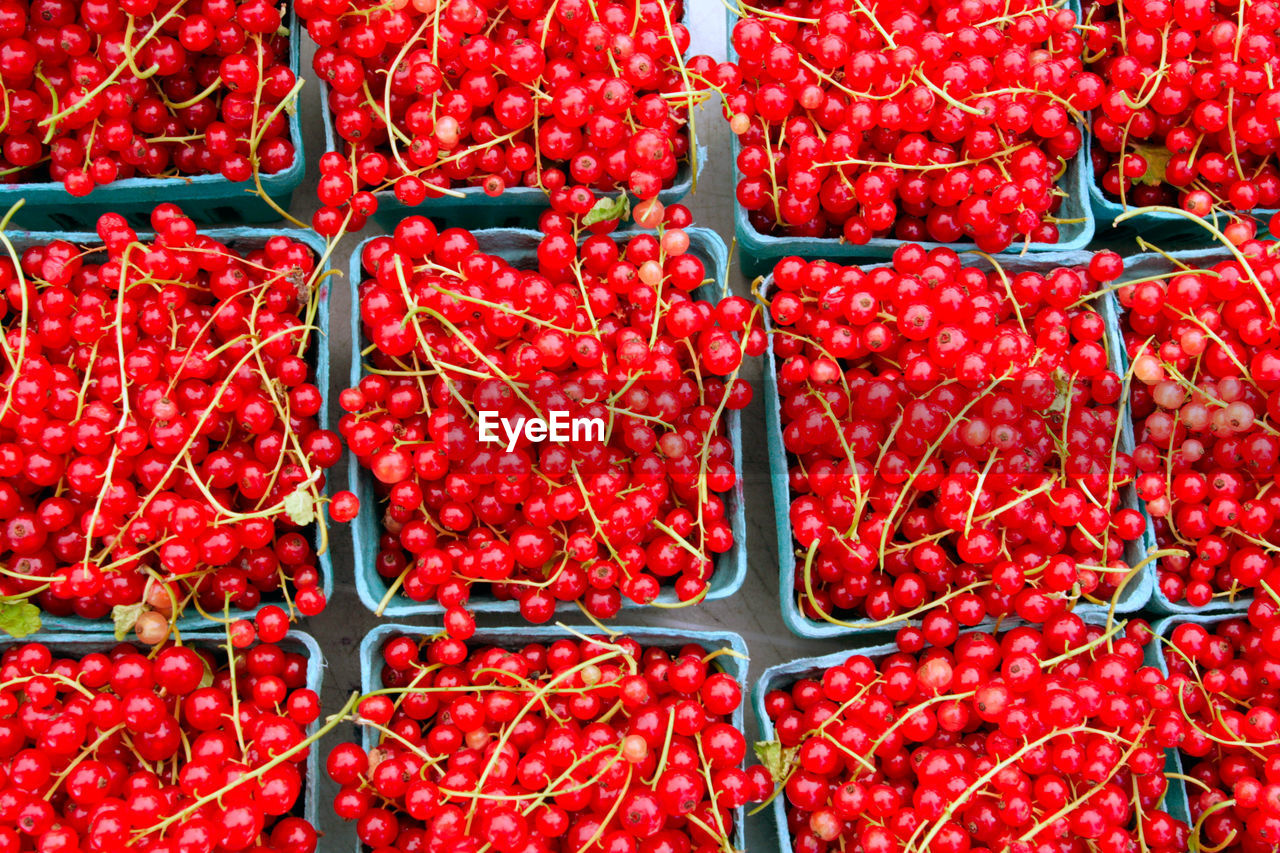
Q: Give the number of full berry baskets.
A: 2